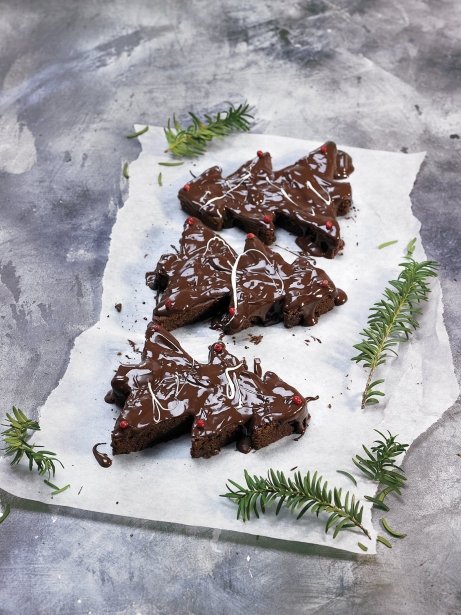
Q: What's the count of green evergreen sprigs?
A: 5